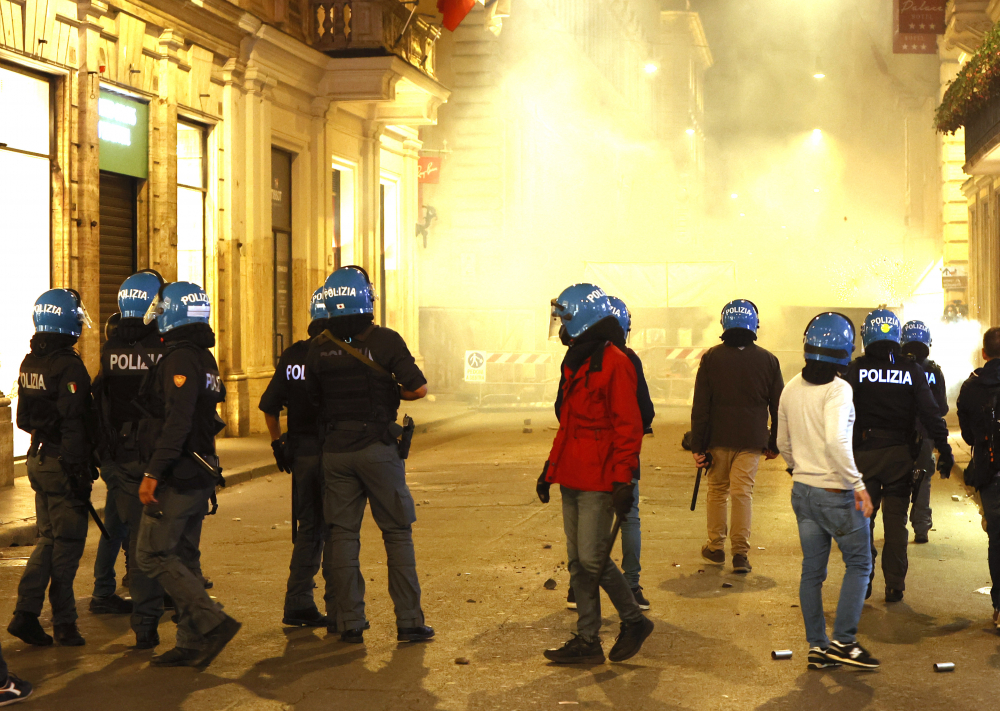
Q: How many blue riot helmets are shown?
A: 11